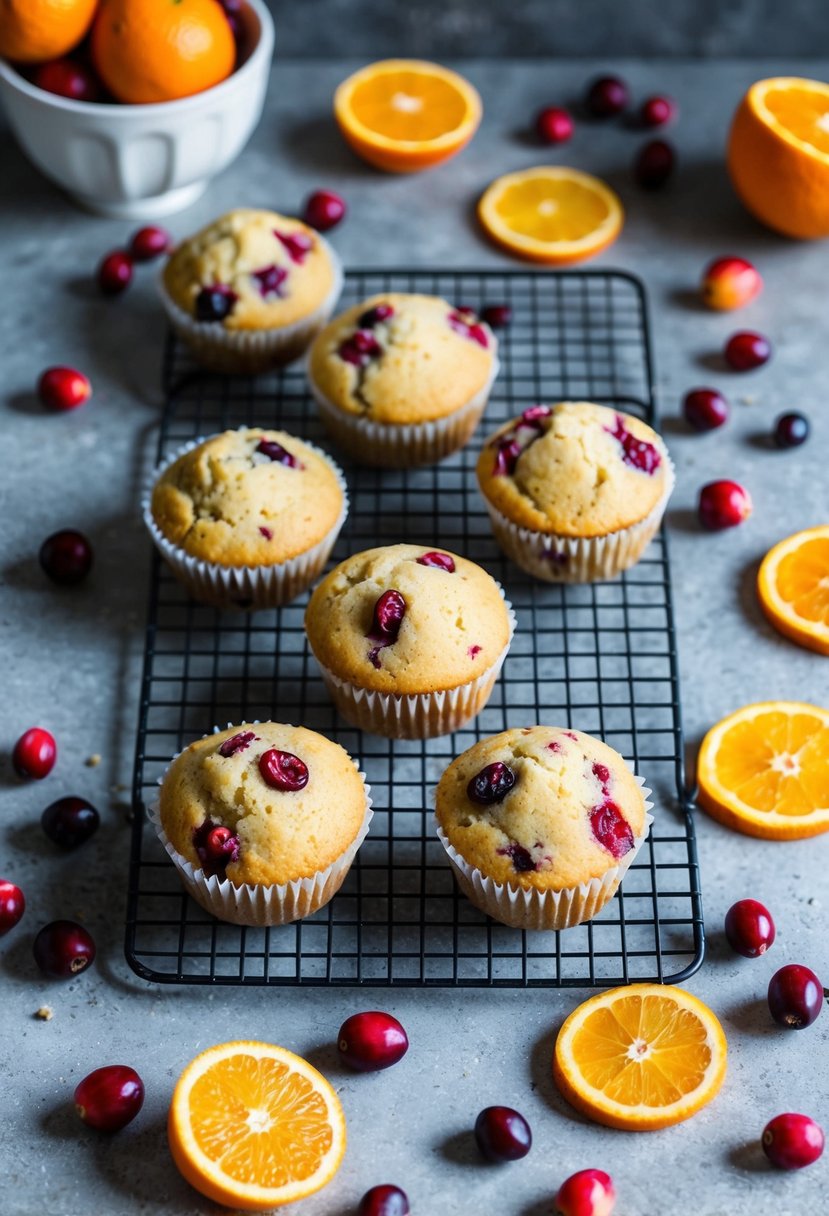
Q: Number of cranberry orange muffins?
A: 7